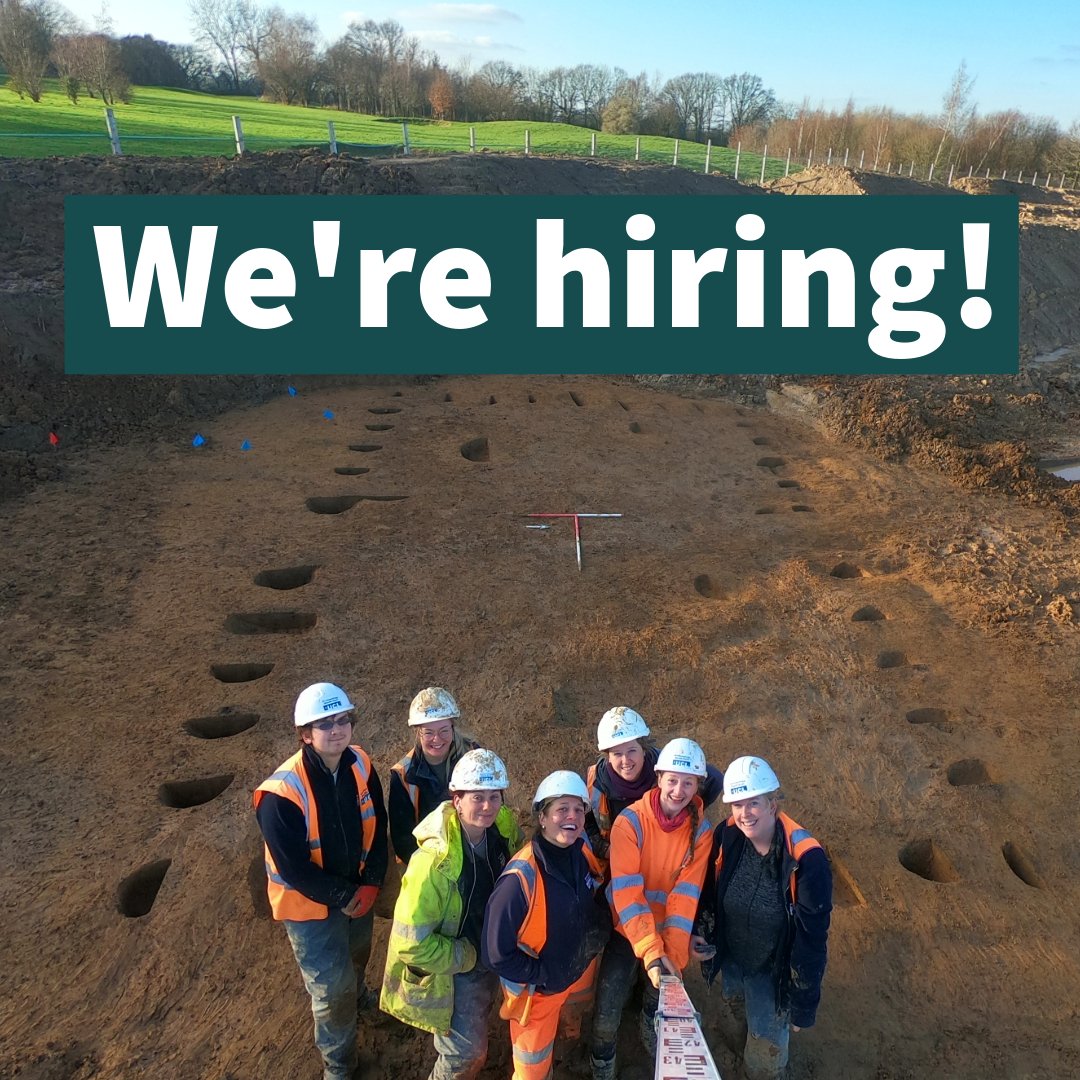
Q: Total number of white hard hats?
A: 7